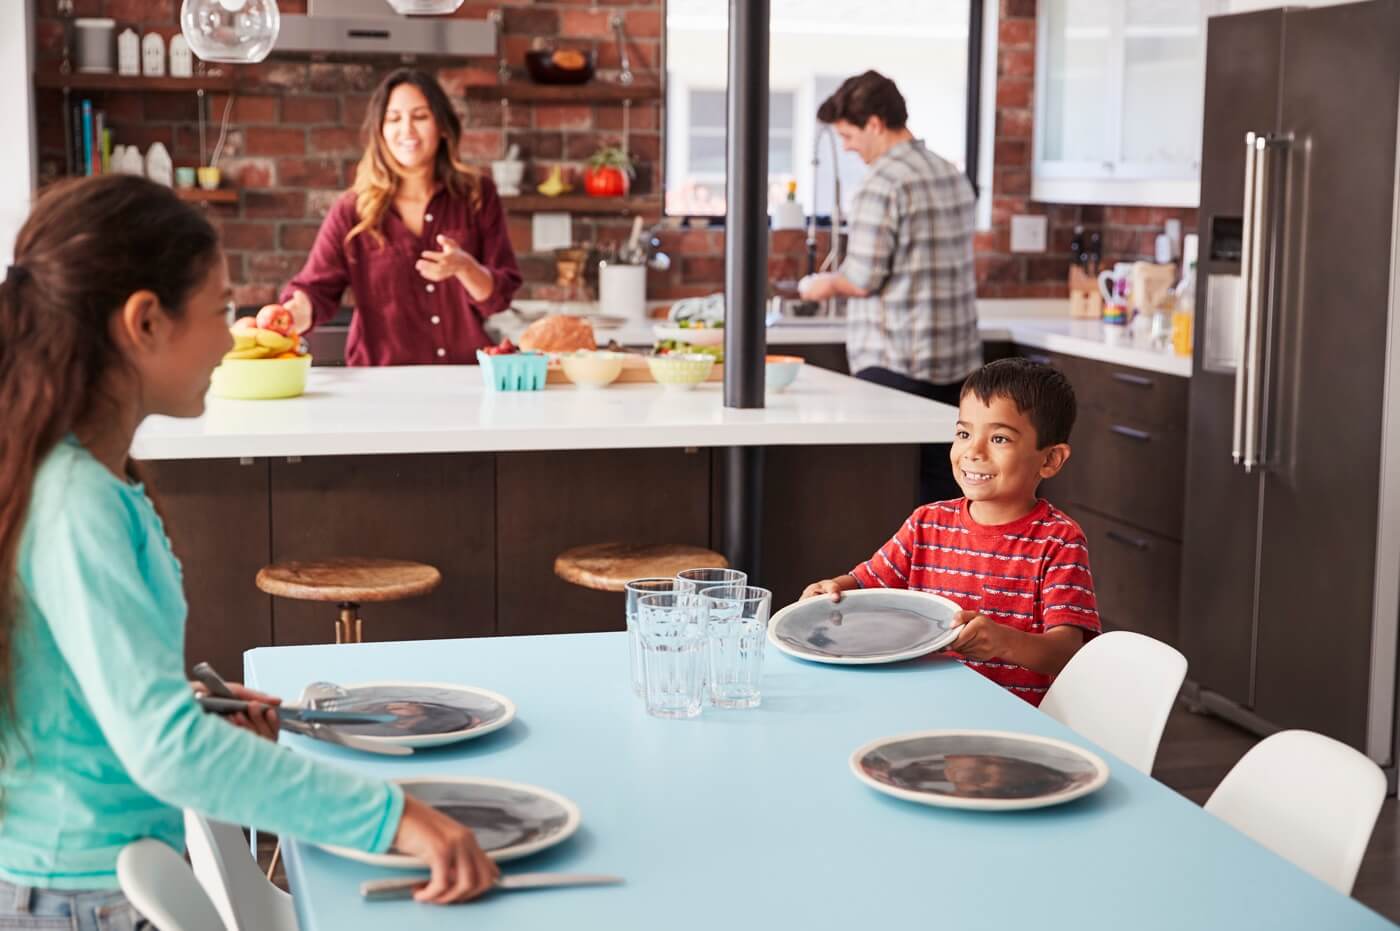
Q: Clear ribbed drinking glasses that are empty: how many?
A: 4